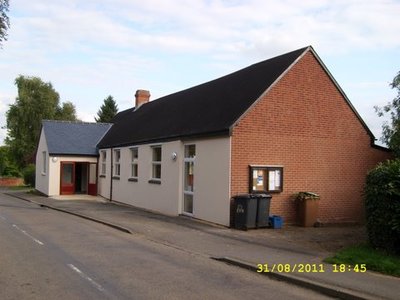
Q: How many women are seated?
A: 0